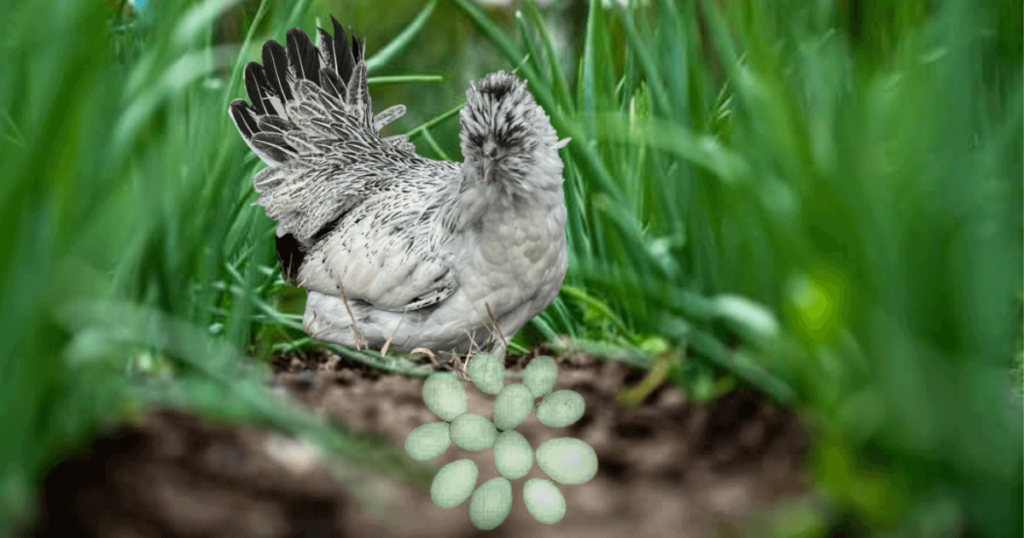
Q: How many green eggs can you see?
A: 12